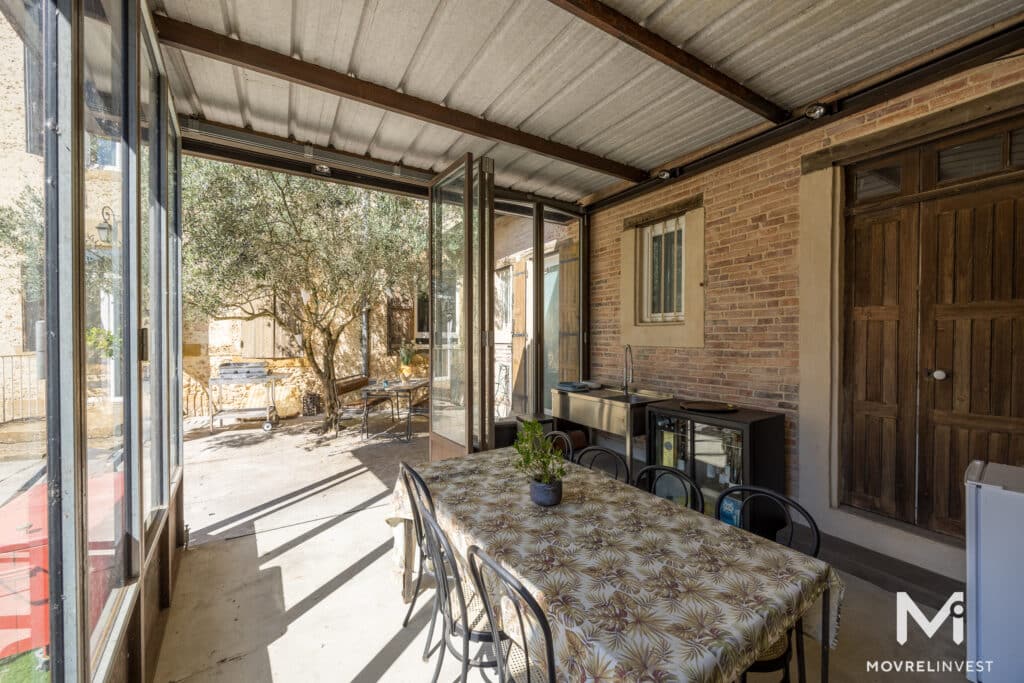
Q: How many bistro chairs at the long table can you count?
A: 7